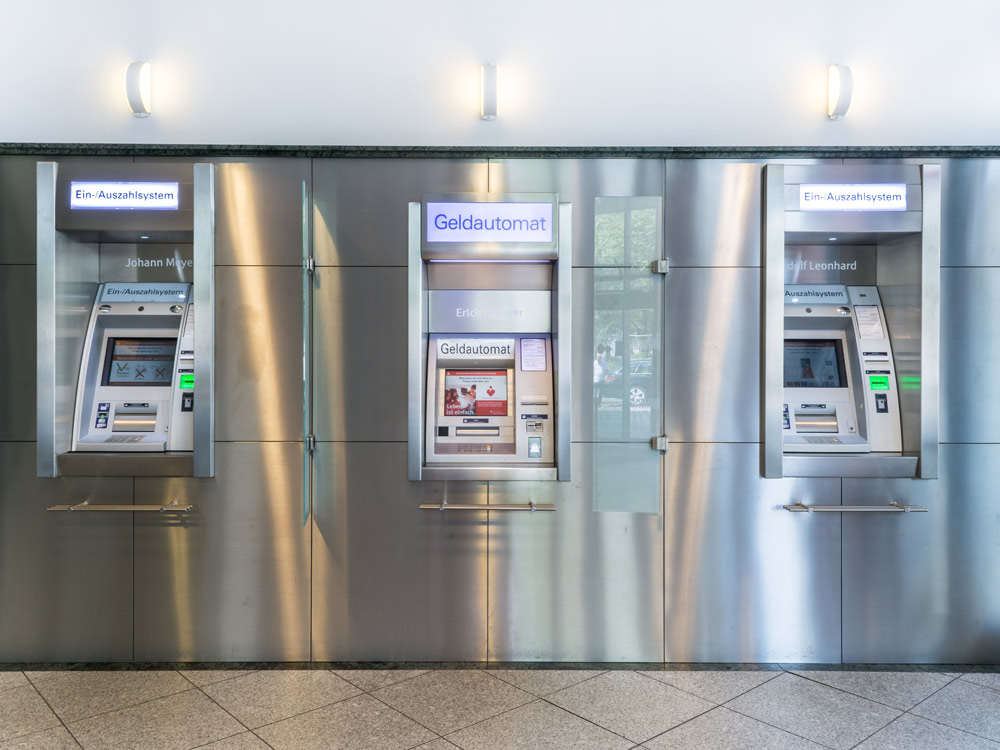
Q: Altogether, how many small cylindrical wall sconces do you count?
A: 3